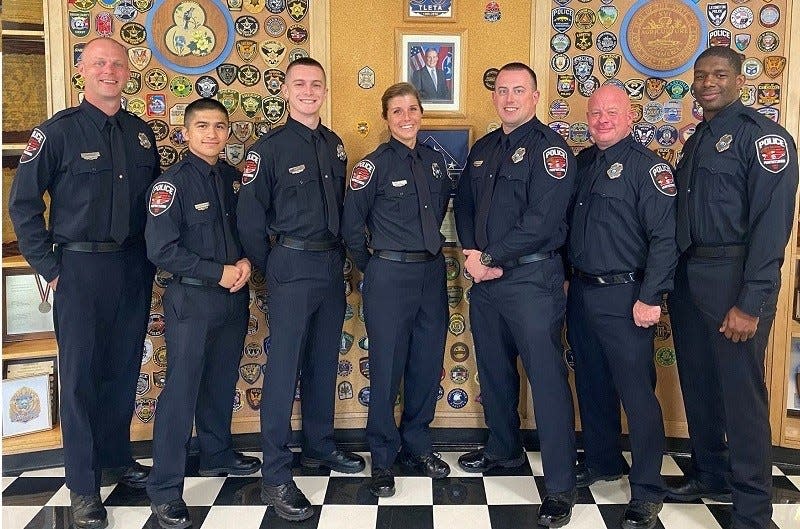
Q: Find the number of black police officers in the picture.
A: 1